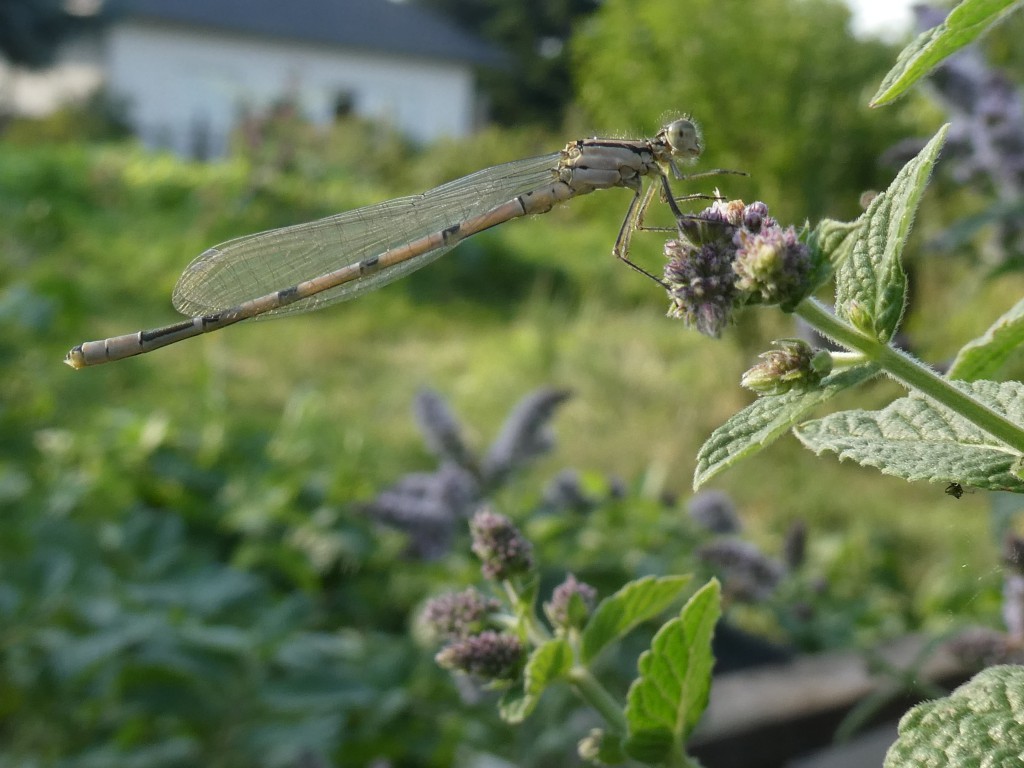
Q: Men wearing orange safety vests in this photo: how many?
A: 0